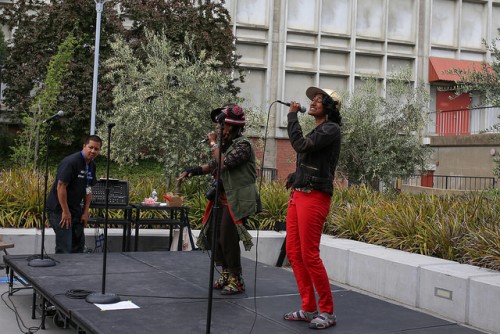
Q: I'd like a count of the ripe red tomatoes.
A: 0